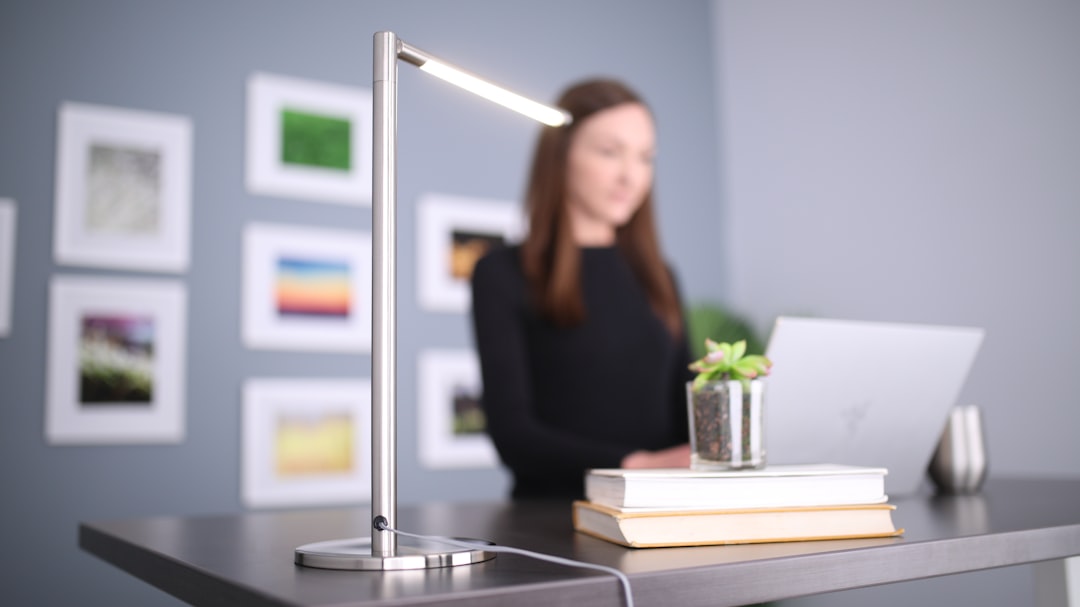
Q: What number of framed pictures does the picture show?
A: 8